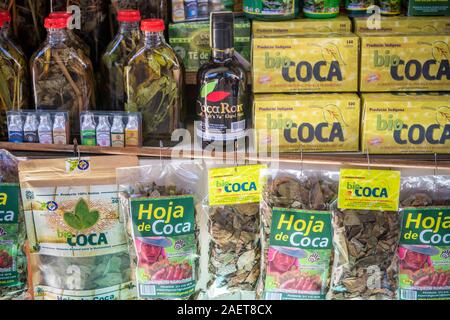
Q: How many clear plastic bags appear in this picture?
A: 6